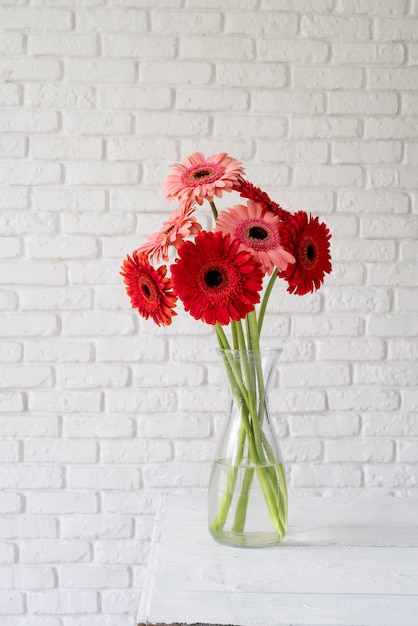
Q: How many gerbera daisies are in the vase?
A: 7